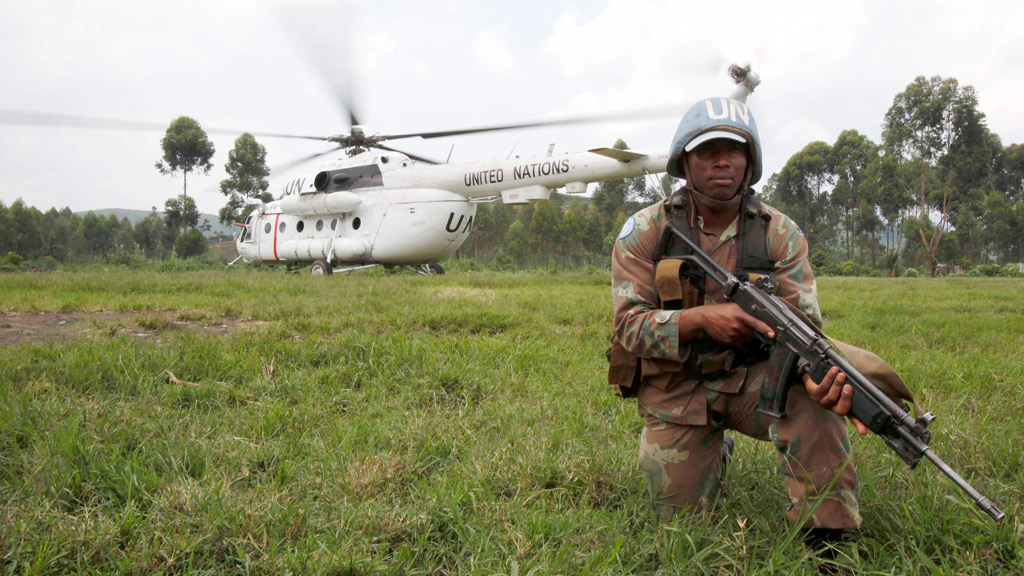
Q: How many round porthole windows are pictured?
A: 6